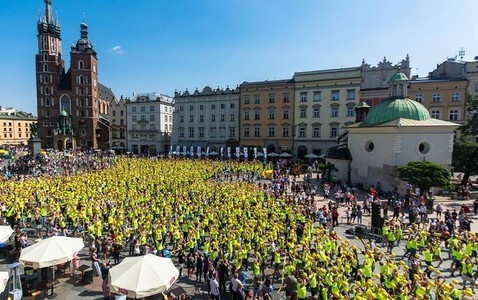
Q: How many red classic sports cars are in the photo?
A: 0